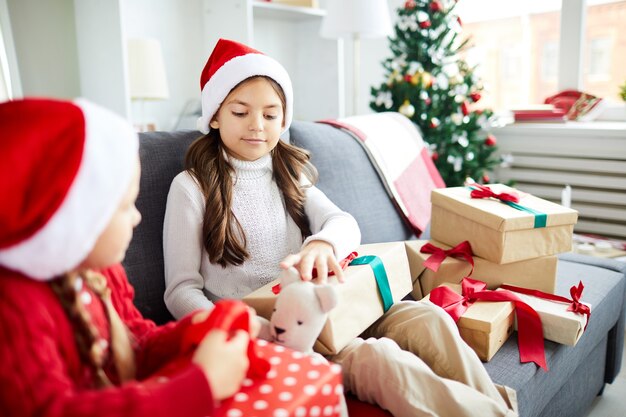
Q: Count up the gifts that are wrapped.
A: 6